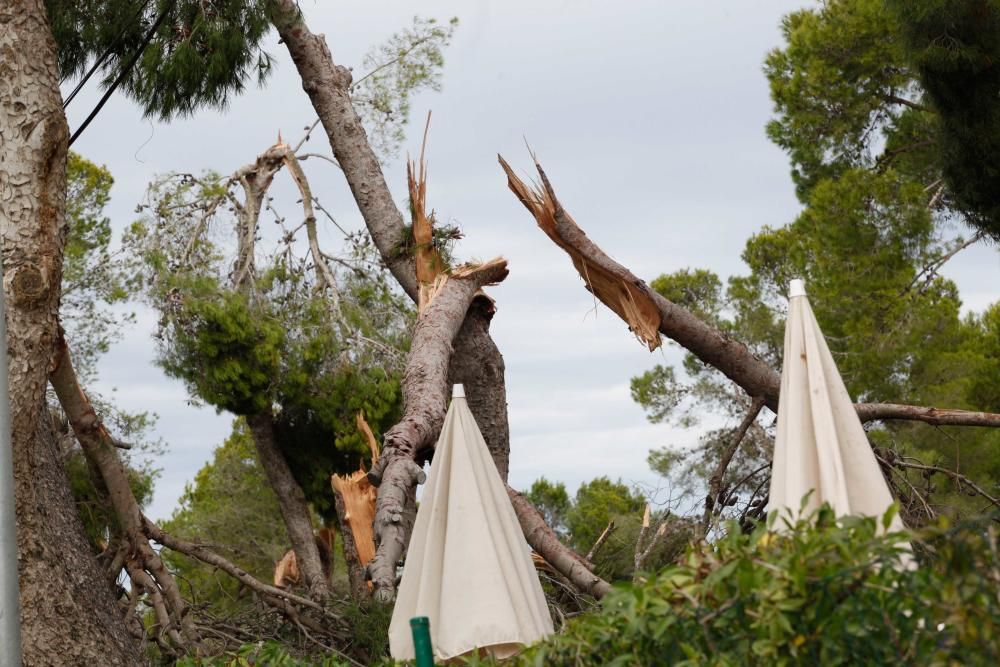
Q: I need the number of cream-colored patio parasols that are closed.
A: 2